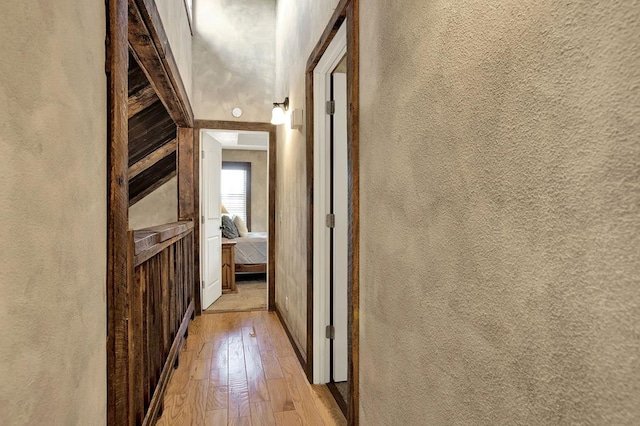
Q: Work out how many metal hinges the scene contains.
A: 6